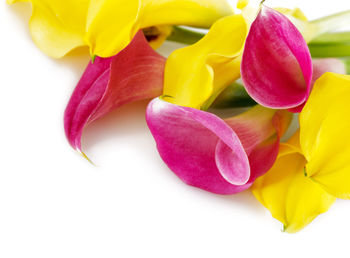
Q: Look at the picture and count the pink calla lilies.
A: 3